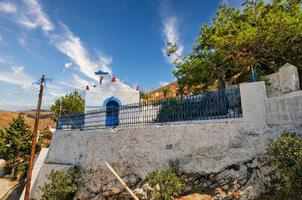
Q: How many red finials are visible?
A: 3